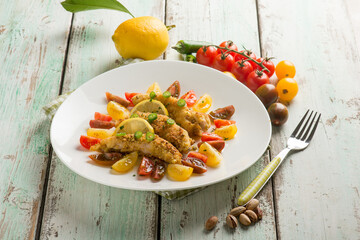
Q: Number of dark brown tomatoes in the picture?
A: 2